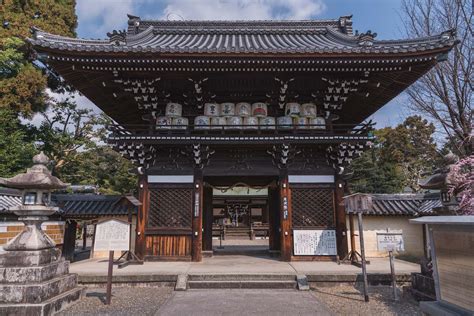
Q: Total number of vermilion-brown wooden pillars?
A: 4